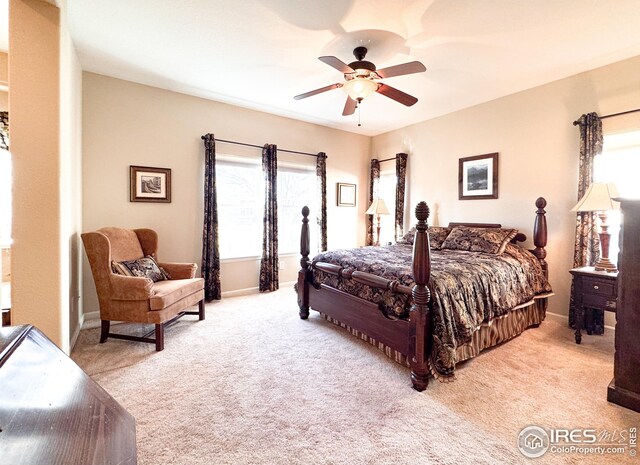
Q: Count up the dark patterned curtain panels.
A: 6